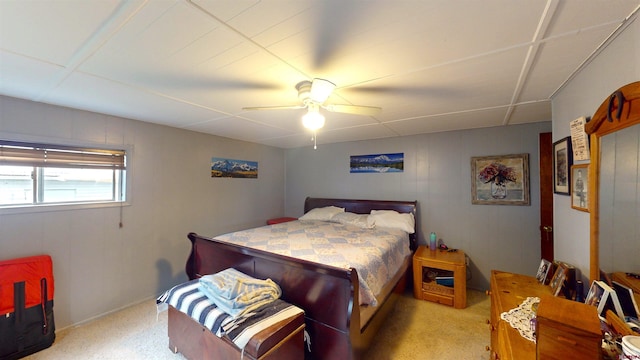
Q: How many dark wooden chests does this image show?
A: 1